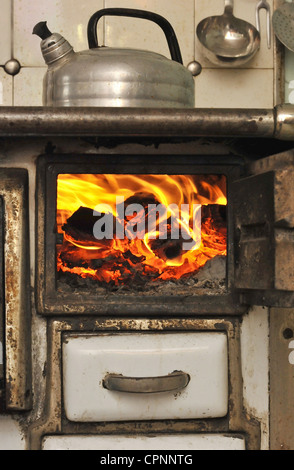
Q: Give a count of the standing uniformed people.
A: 0